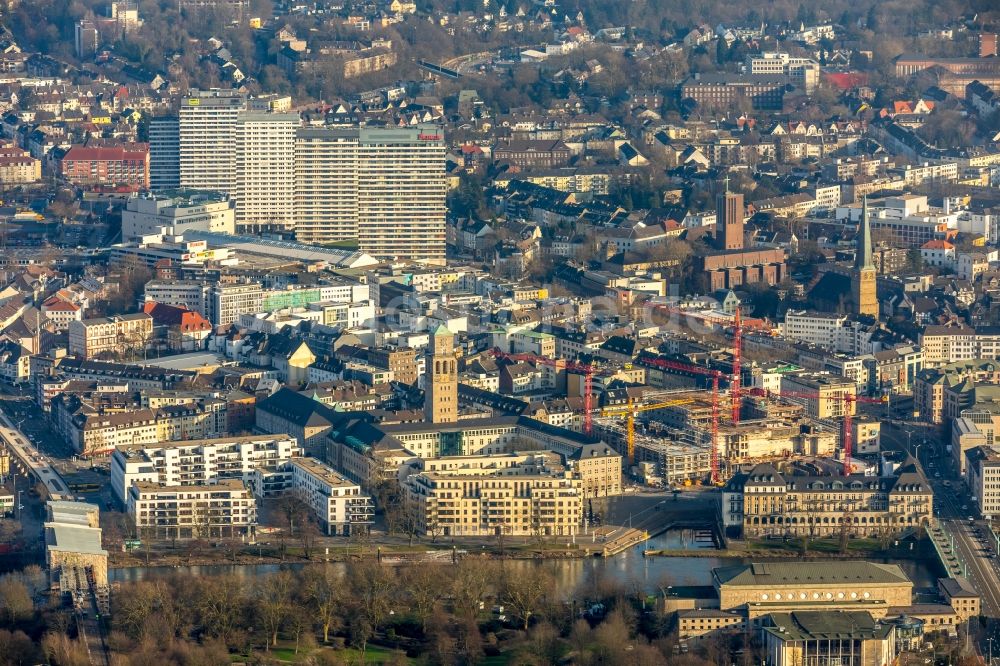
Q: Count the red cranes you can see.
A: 4